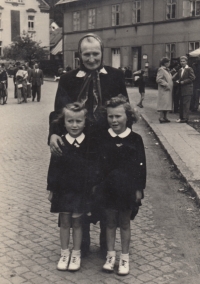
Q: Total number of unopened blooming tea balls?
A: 0